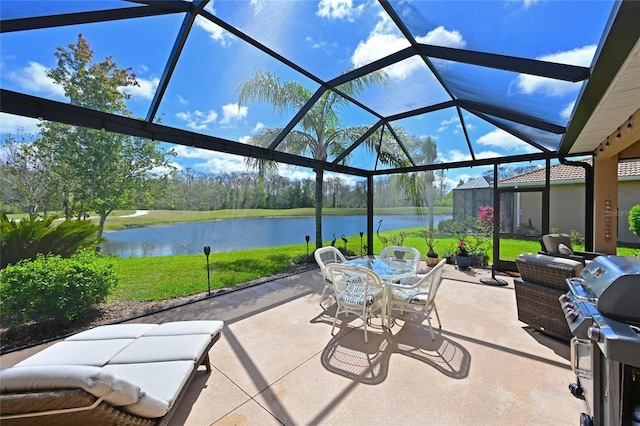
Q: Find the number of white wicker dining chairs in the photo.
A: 4